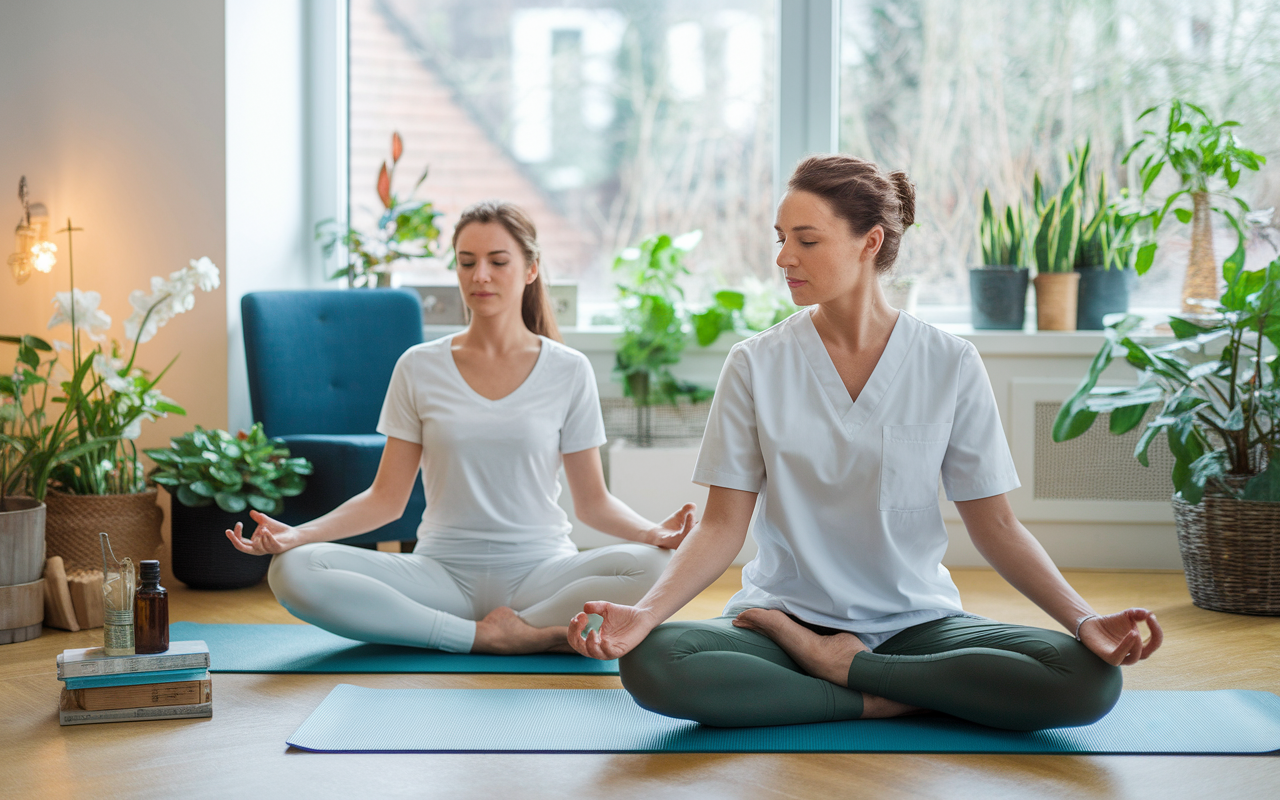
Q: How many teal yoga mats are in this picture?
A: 2